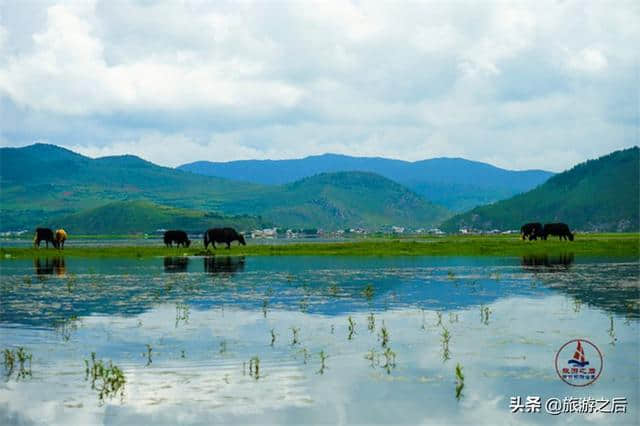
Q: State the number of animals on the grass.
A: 6